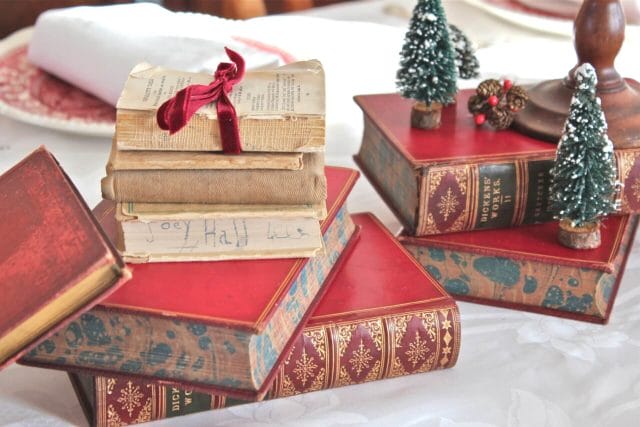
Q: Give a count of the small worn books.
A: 4